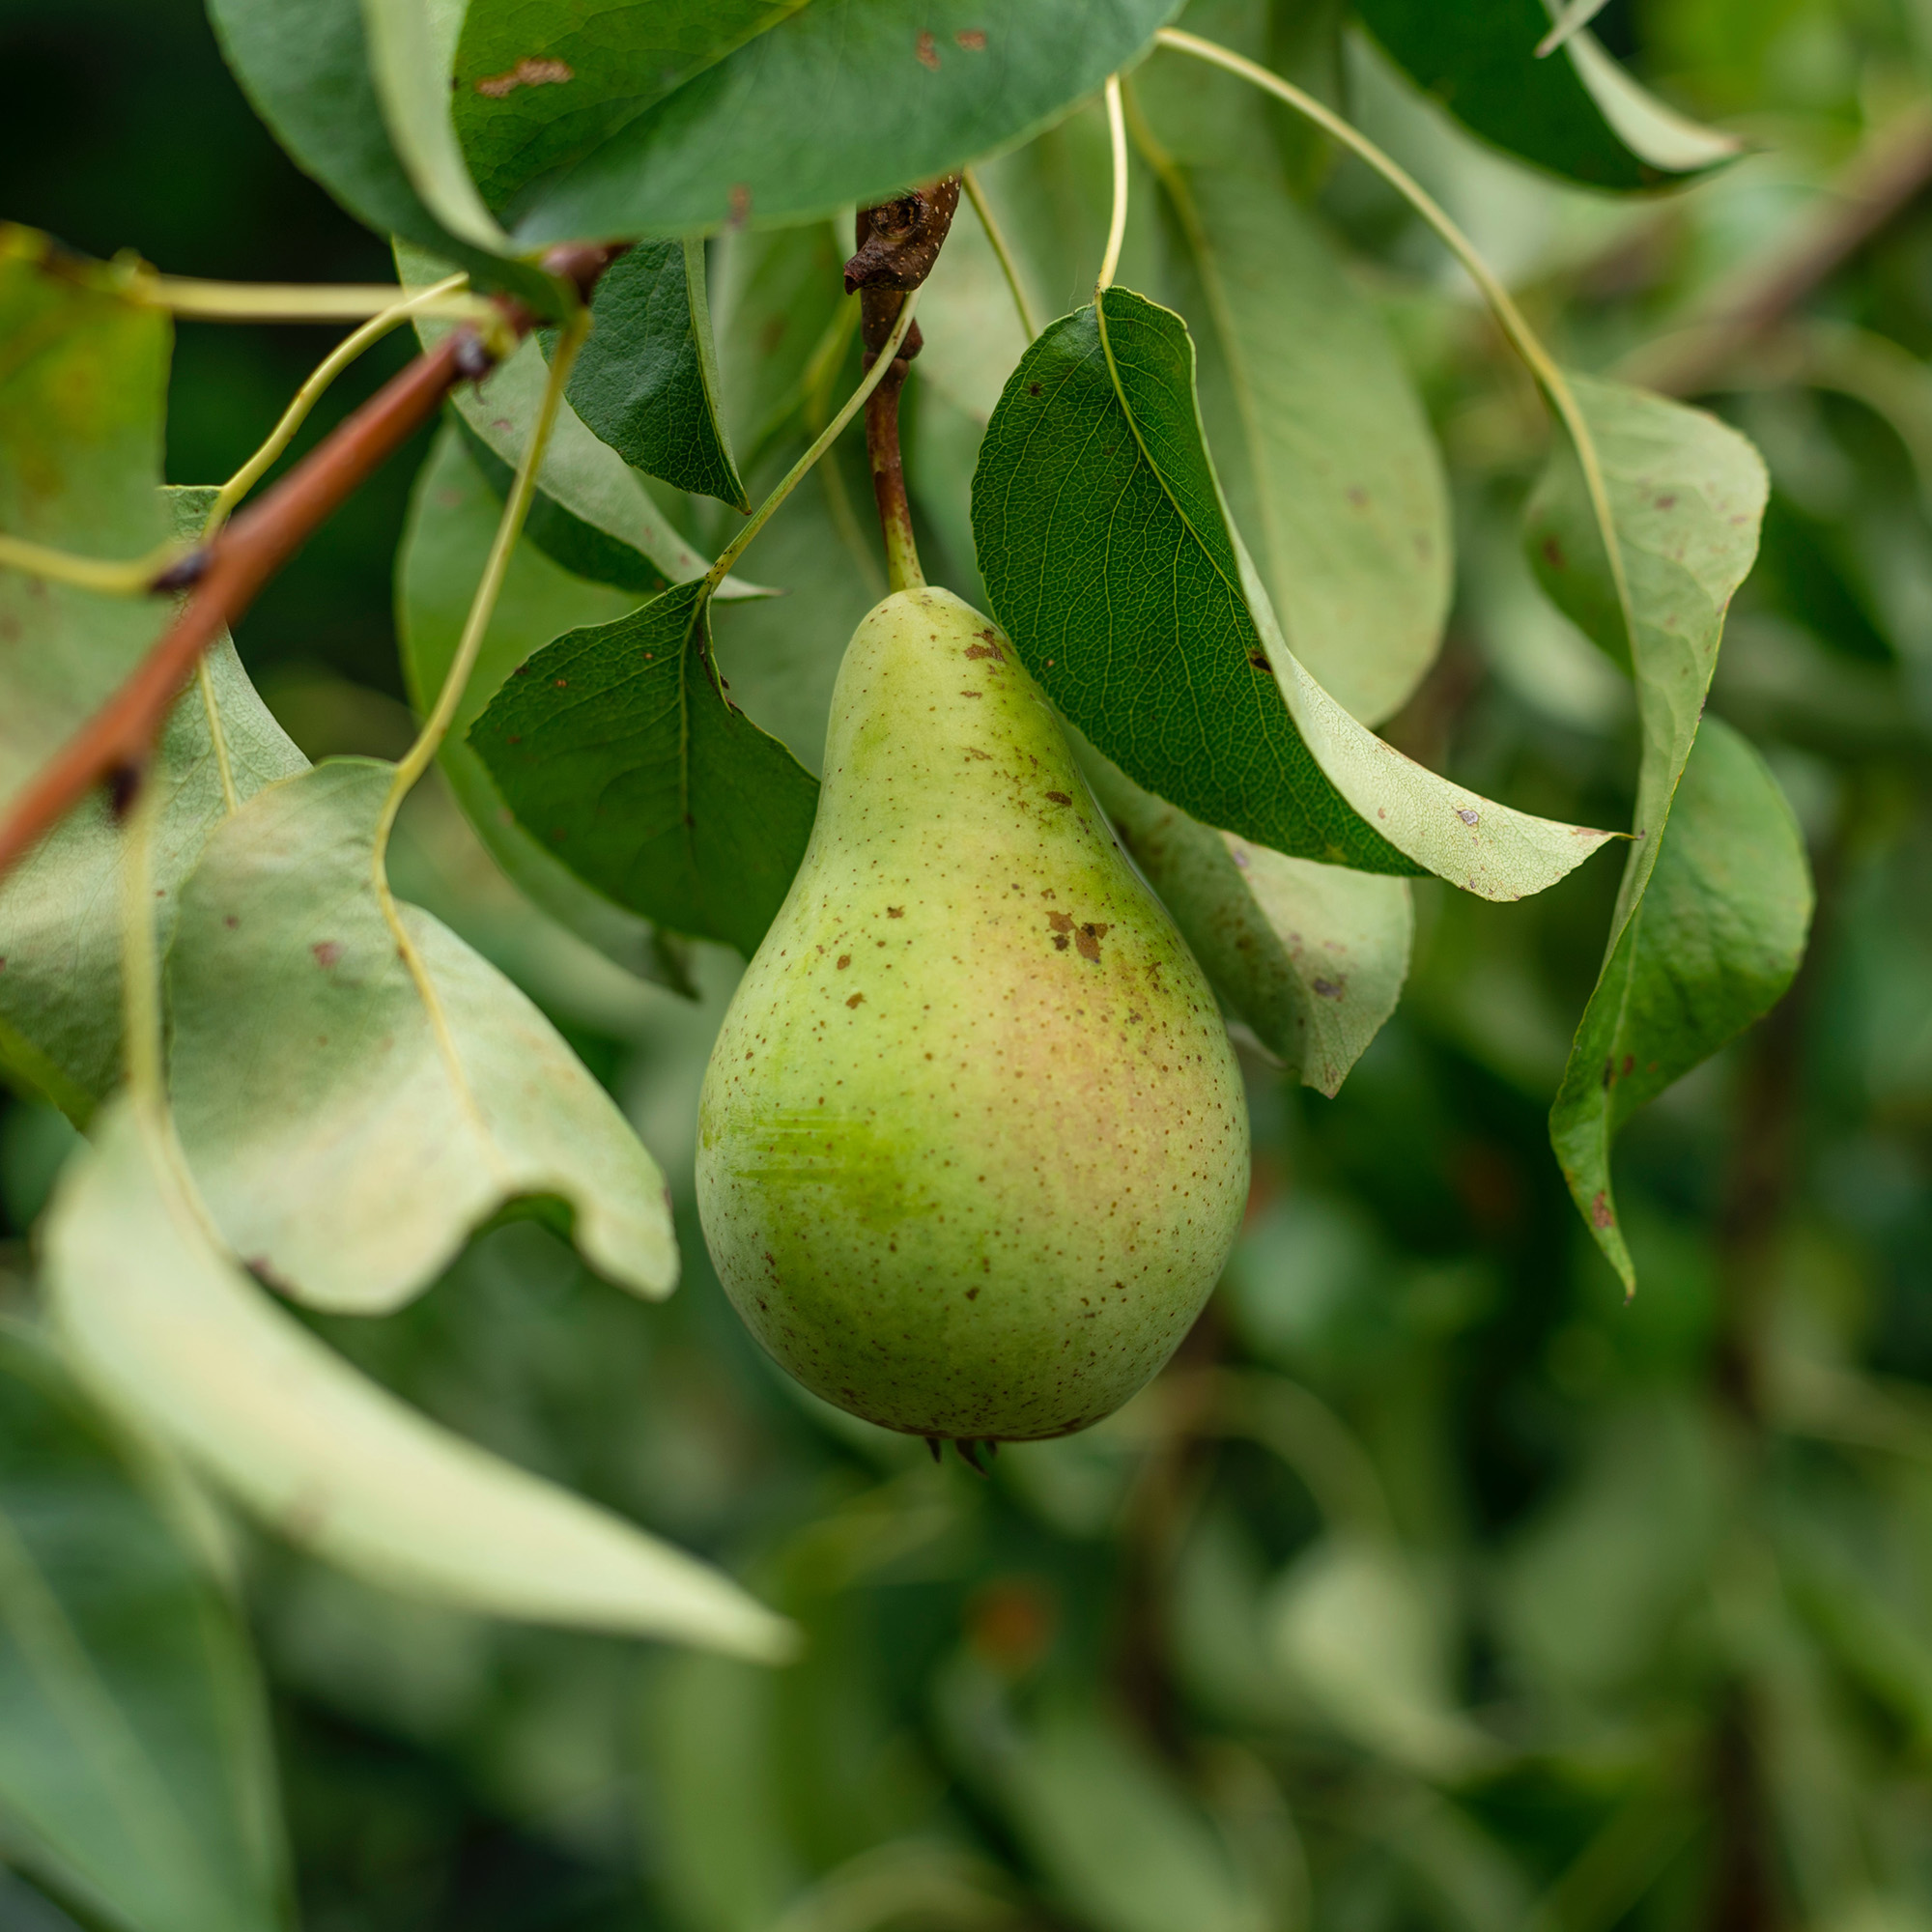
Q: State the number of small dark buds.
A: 3